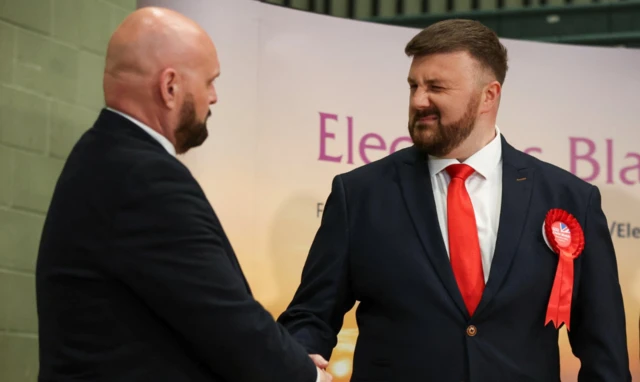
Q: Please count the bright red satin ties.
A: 1